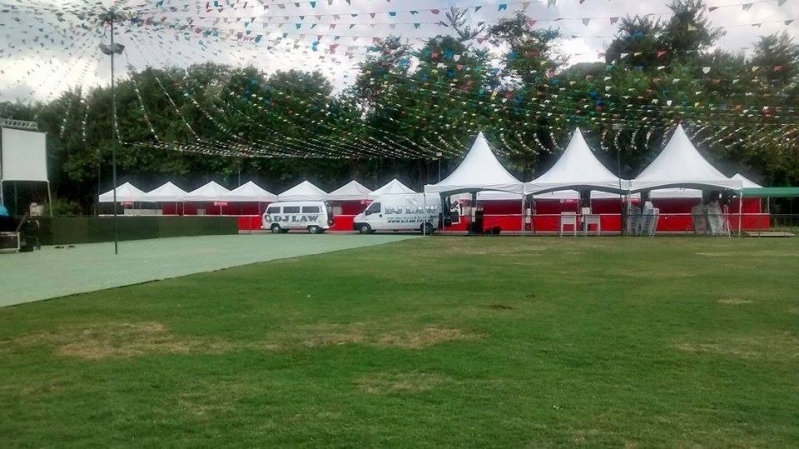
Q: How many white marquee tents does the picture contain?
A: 11